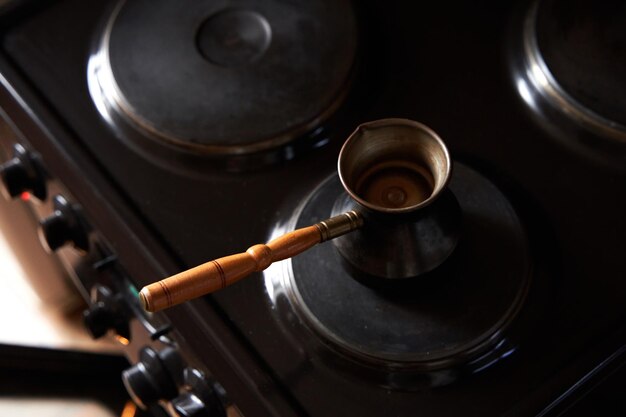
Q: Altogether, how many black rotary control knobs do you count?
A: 5